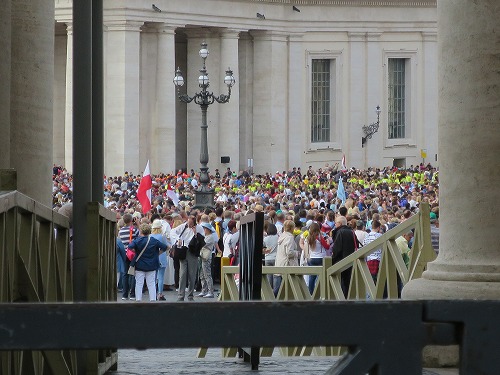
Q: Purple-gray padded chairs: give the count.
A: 0